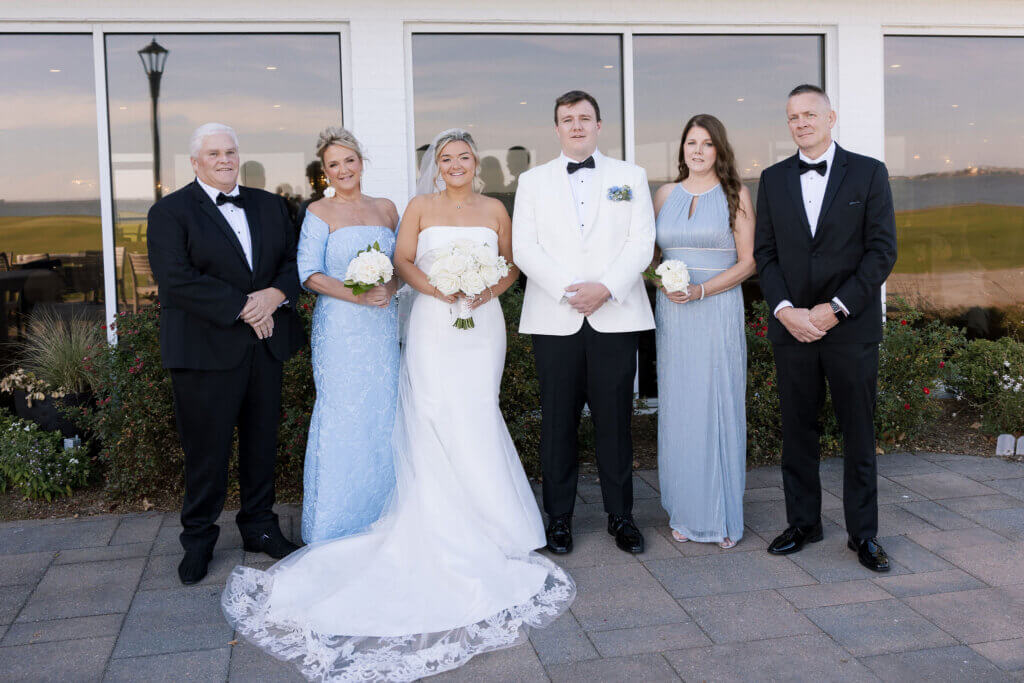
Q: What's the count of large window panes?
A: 5